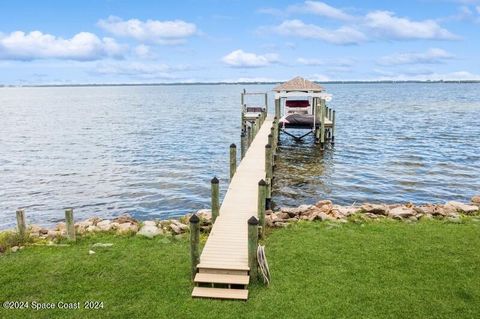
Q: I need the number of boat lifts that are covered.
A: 1